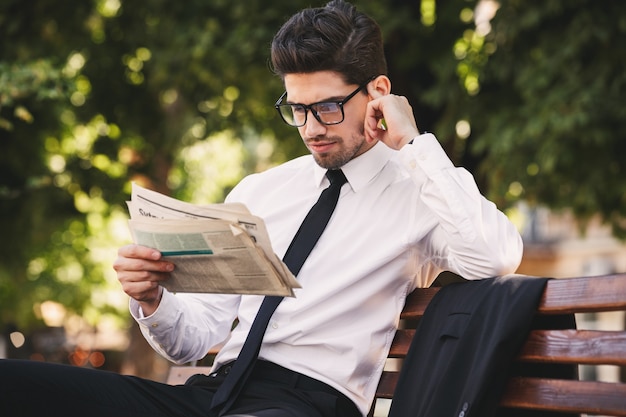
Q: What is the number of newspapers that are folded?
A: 1